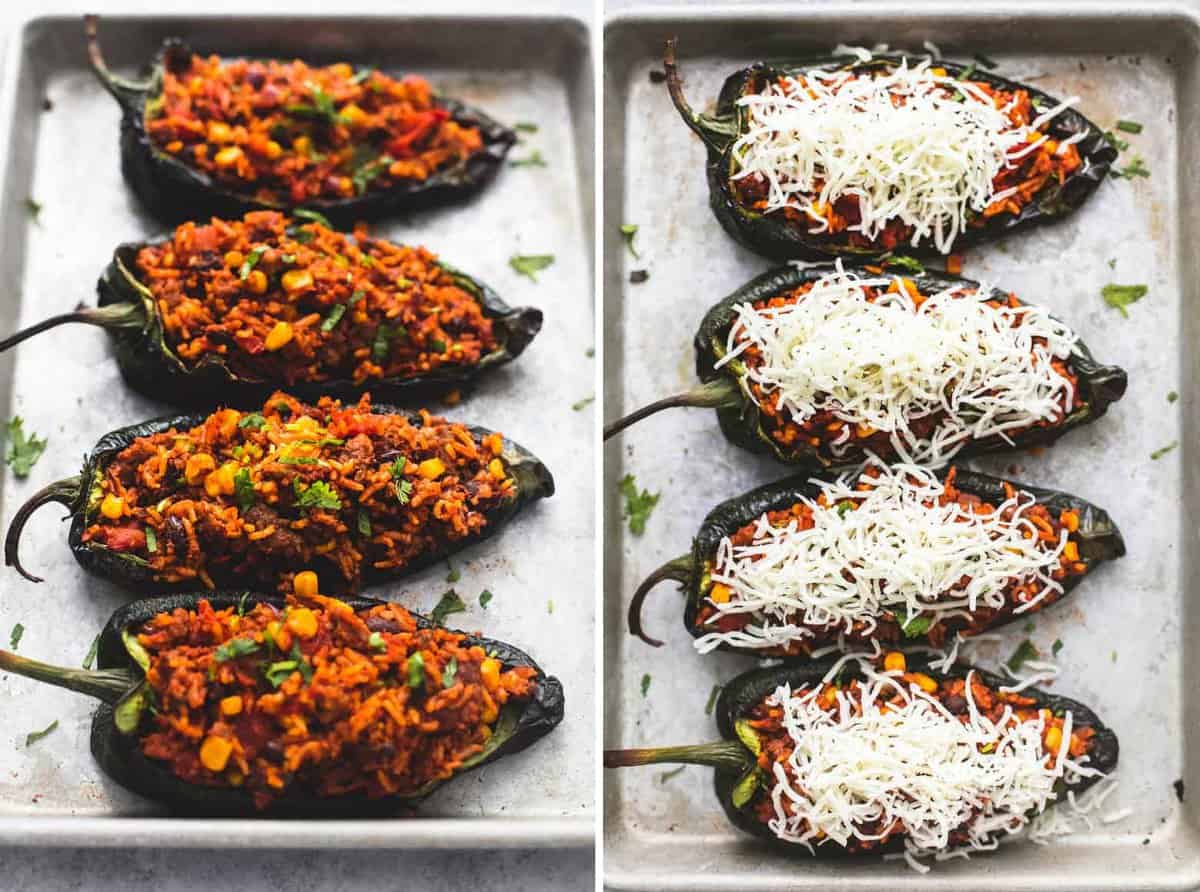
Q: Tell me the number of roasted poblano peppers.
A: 8